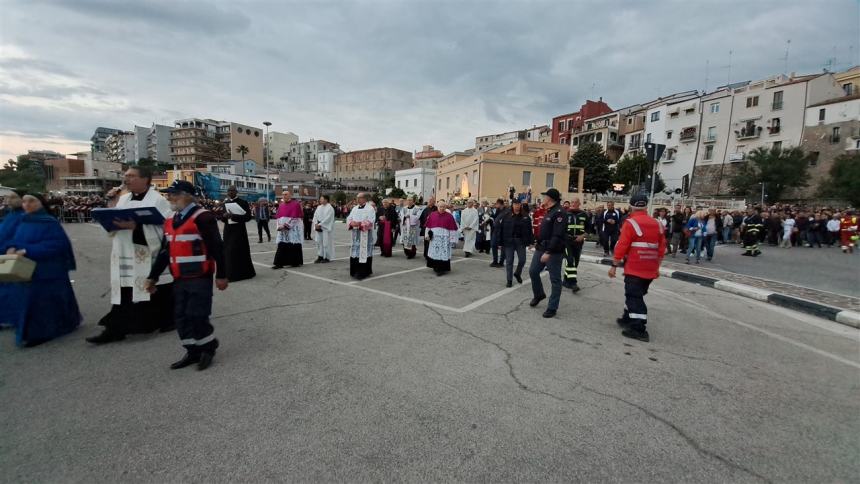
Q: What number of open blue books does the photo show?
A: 1